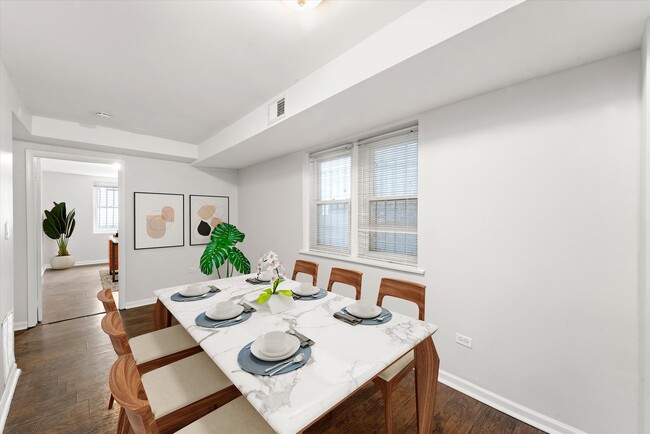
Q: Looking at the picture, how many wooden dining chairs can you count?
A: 6